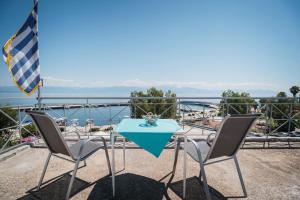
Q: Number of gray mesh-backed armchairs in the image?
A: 2